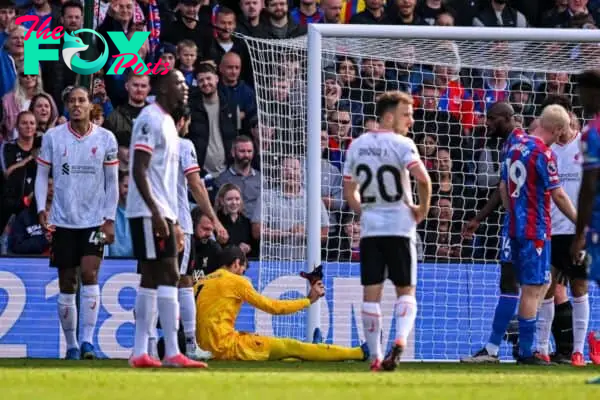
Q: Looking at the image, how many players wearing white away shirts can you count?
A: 5